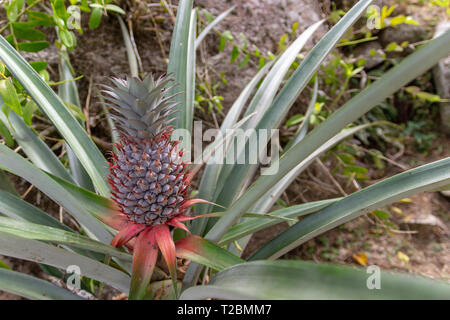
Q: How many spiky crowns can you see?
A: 1